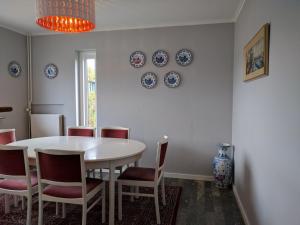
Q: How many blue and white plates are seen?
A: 7